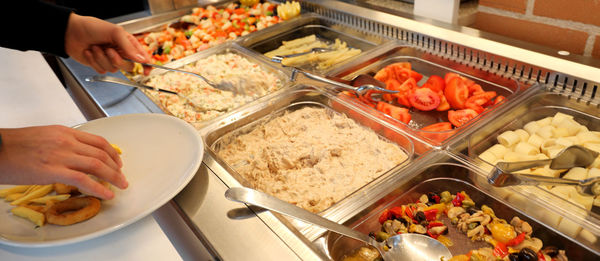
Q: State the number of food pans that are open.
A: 7